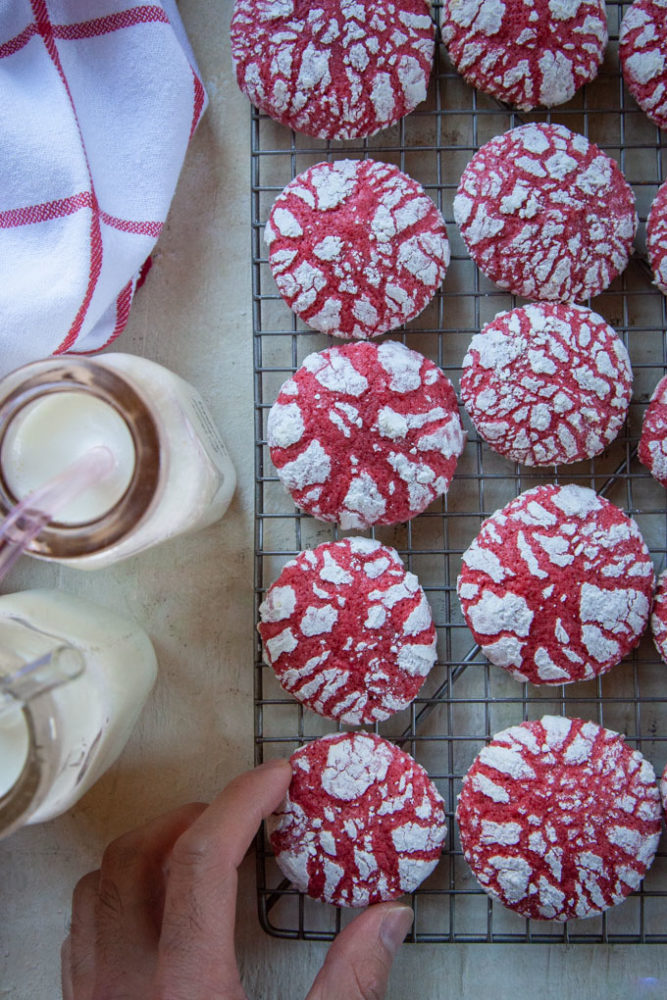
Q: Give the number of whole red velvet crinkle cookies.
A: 8